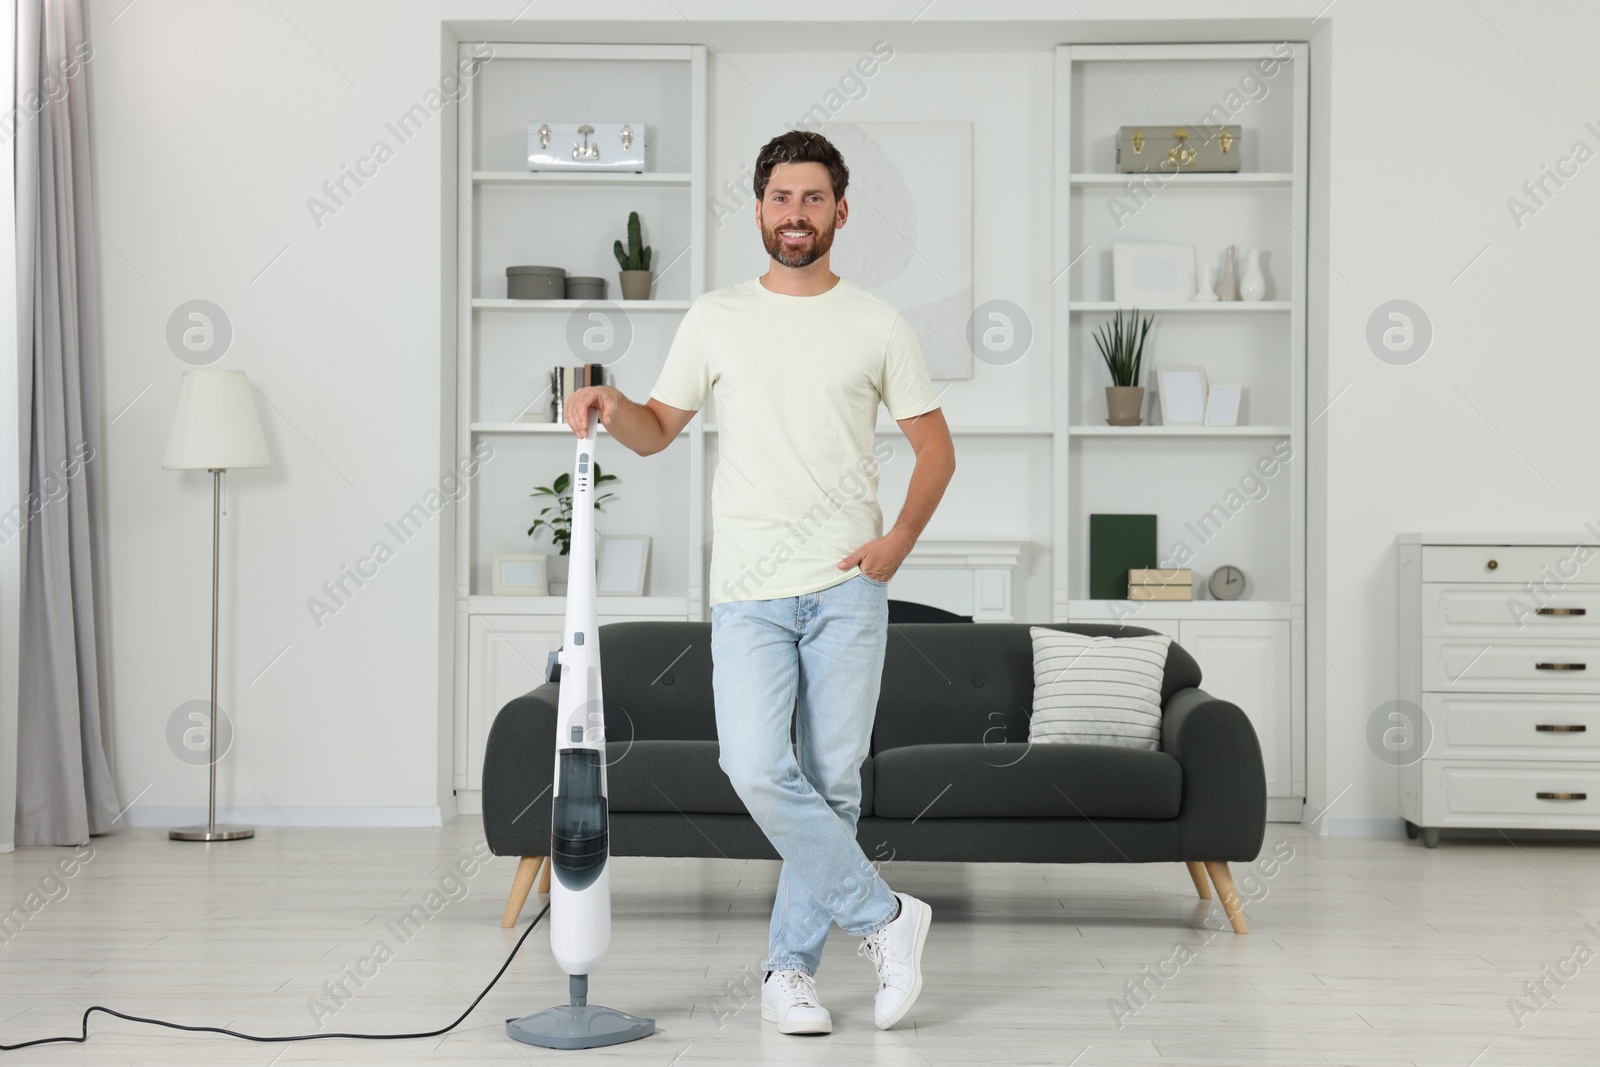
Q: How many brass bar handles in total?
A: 4